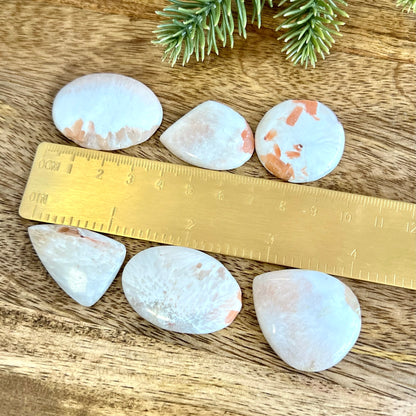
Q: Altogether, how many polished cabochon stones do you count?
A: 6